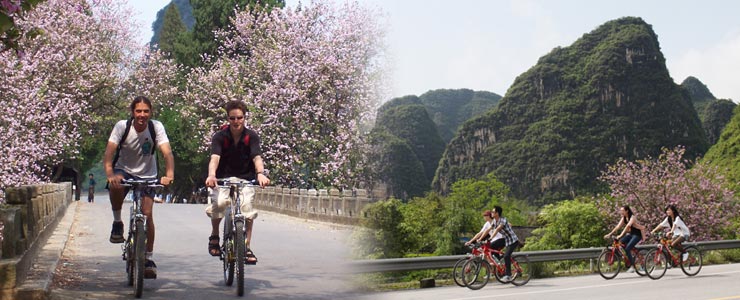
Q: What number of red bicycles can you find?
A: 4